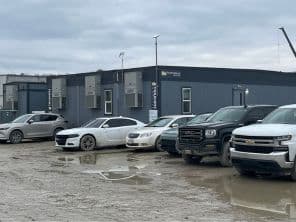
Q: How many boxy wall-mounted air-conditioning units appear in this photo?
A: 4